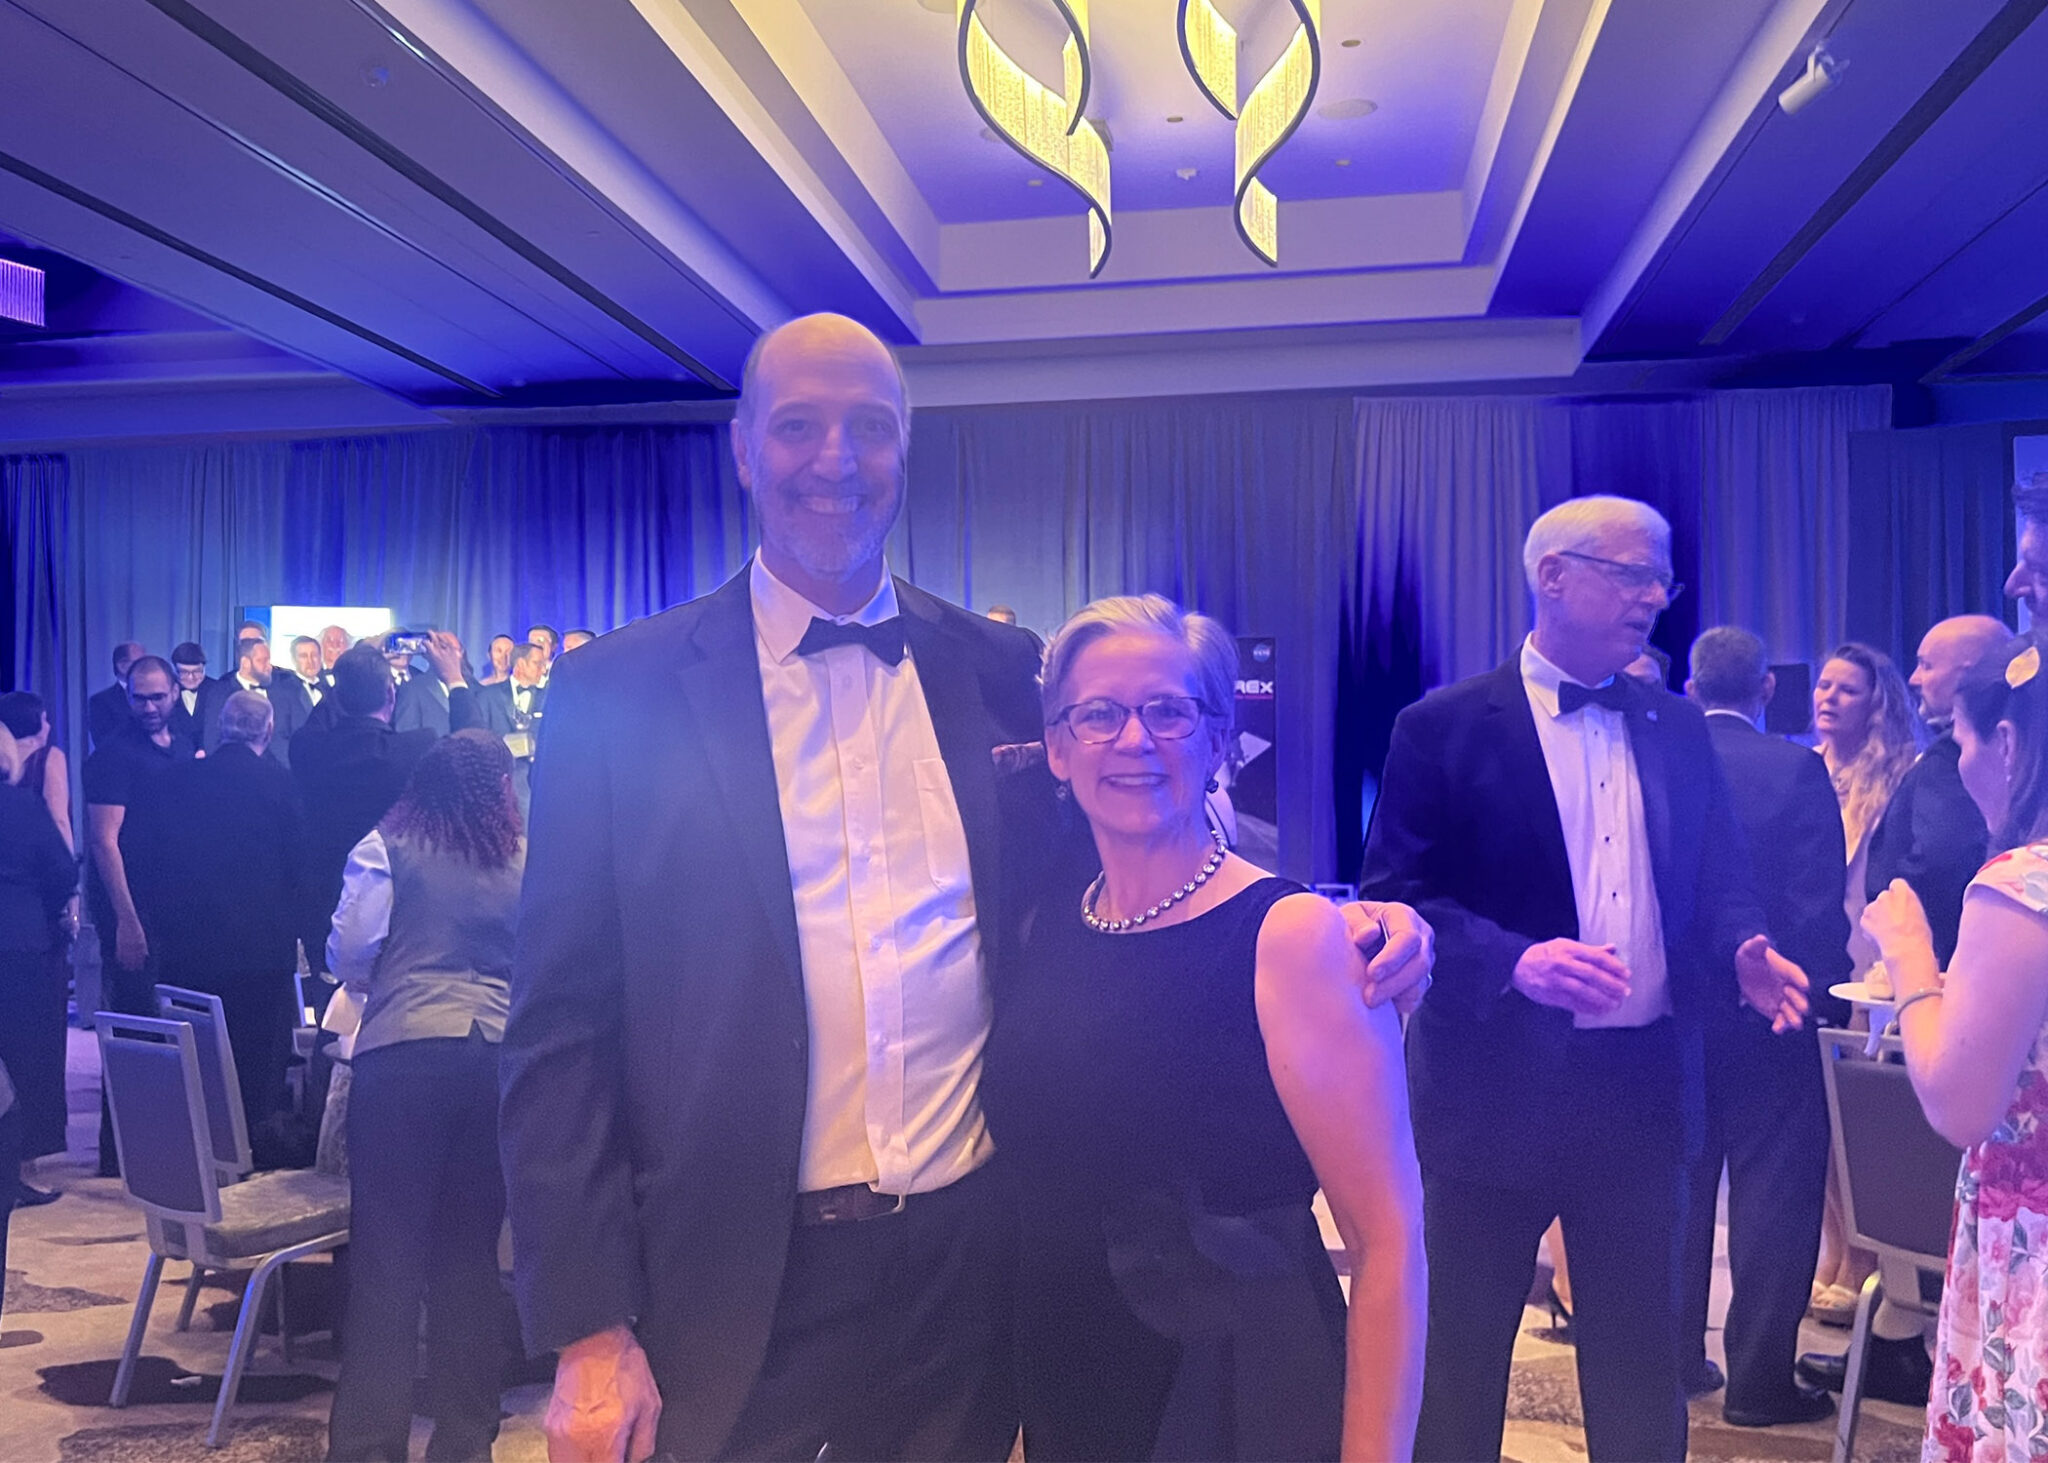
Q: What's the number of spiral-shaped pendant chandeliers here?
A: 2